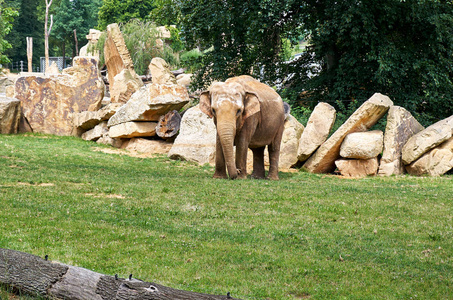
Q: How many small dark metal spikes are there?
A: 4